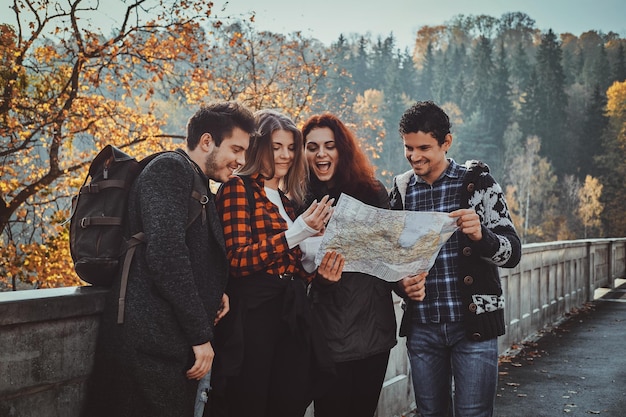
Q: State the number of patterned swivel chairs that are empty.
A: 0